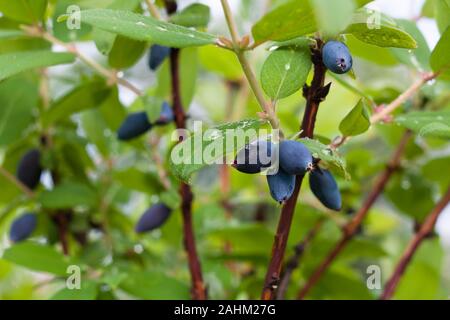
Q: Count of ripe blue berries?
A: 11